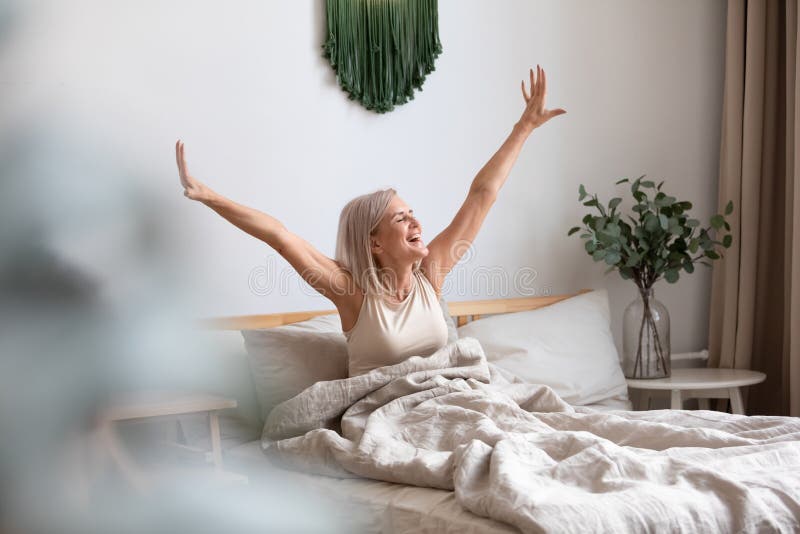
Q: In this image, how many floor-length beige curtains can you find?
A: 1